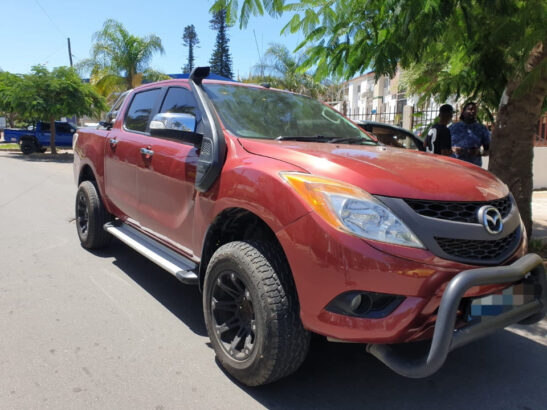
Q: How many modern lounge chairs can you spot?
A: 0